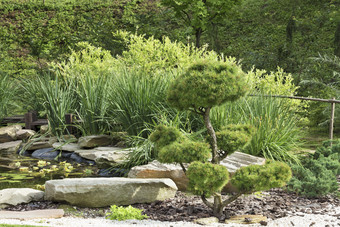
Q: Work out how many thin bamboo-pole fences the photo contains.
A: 1